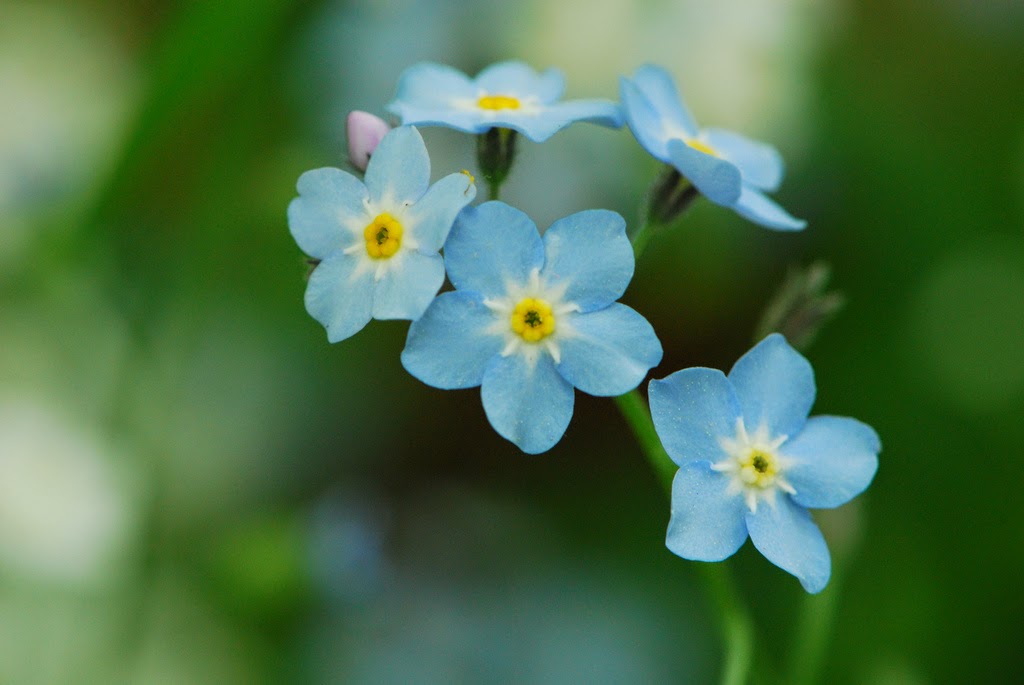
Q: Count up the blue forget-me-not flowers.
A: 5